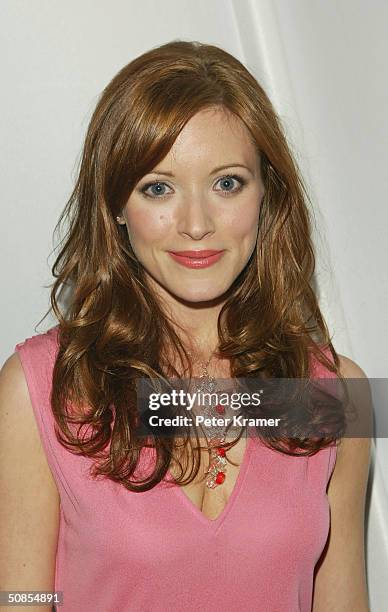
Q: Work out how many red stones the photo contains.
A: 3